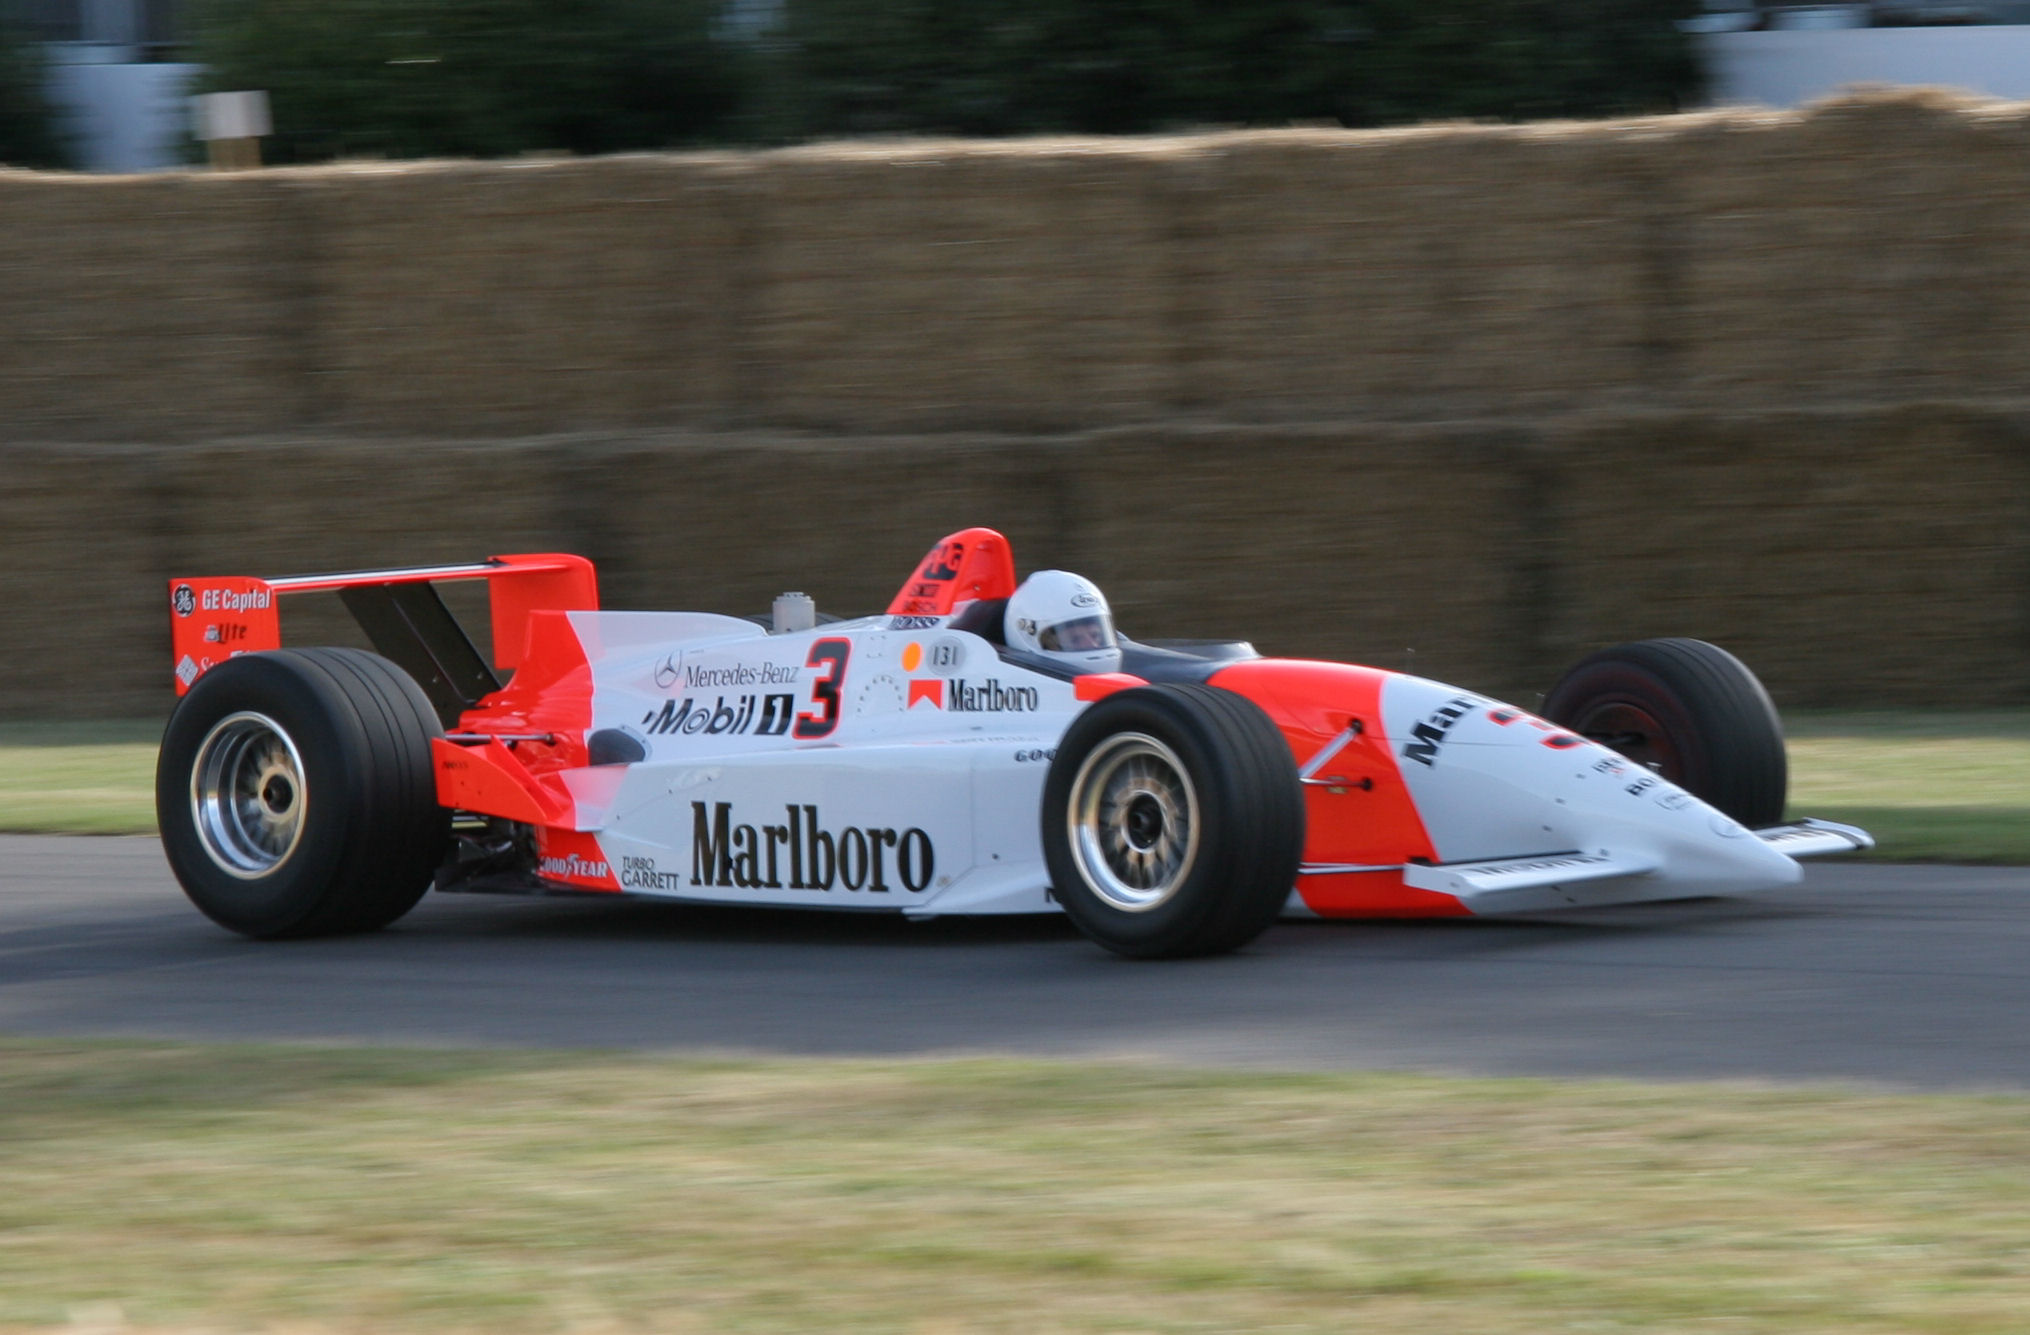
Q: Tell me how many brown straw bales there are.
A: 10